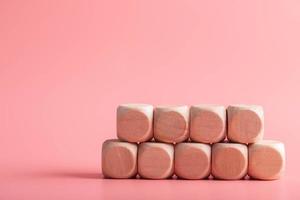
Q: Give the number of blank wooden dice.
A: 9